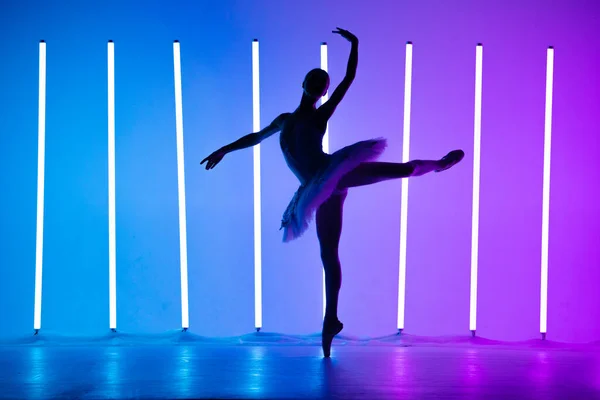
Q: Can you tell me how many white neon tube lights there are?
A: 8